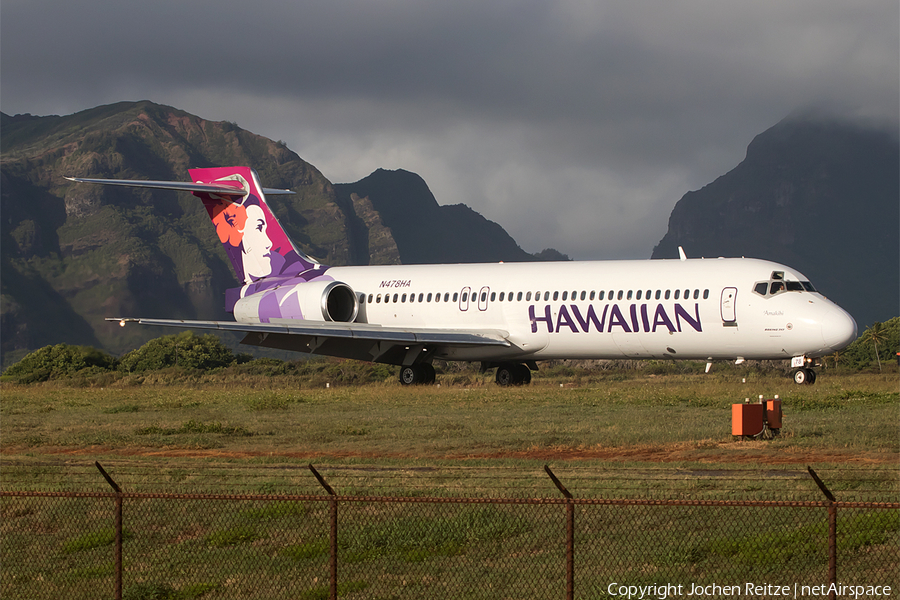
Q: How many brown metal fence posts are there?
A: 4